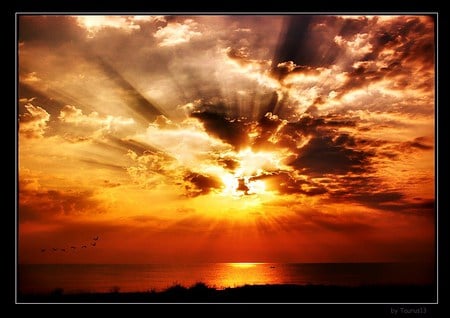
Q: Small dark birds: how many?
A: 7